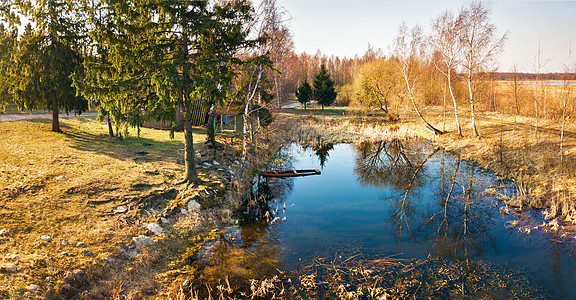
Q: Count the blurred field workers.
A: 0